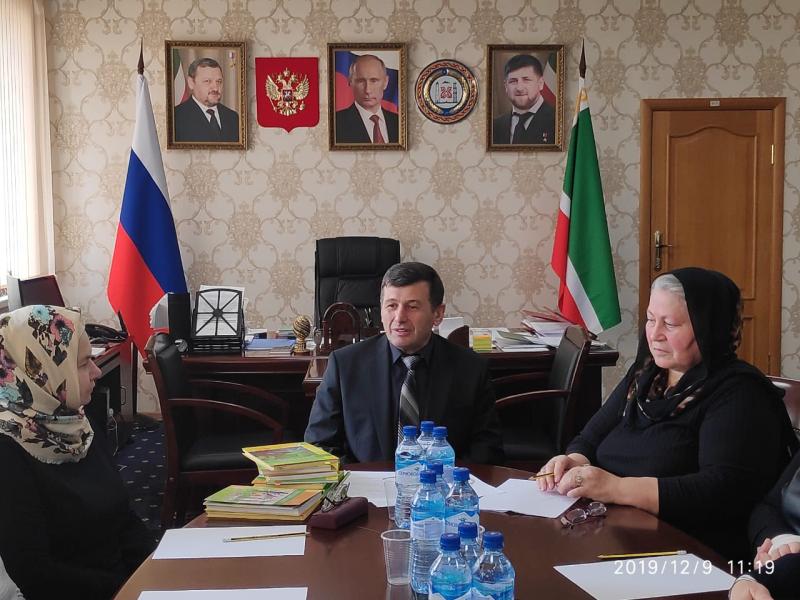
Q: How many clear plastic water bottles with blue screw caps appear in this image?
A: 9